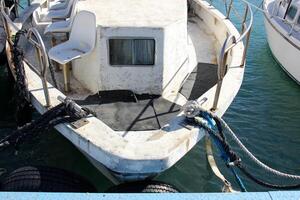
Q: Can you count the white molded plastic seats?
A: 4